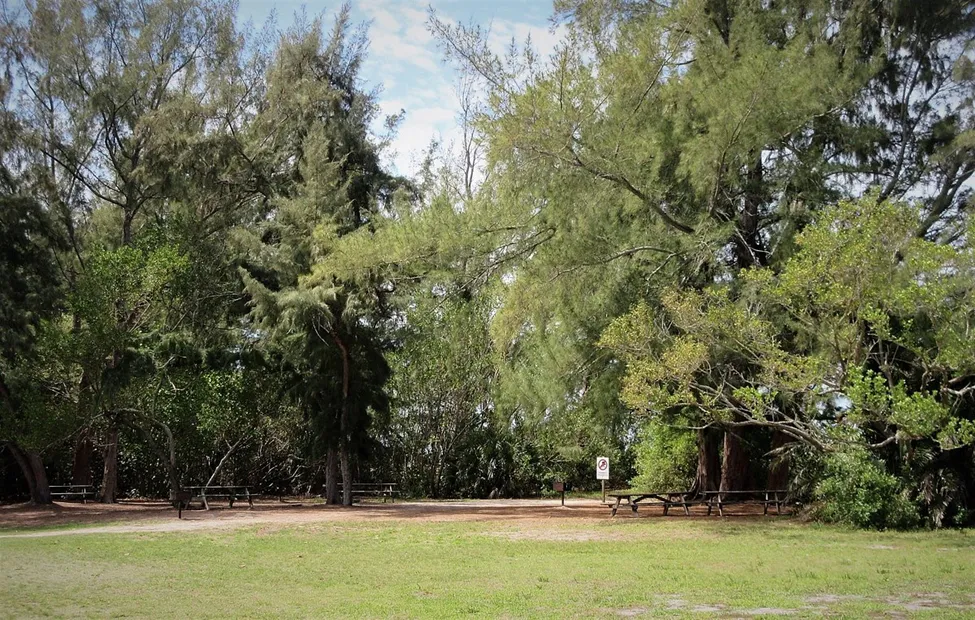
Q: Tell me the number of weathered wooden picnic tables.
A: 5